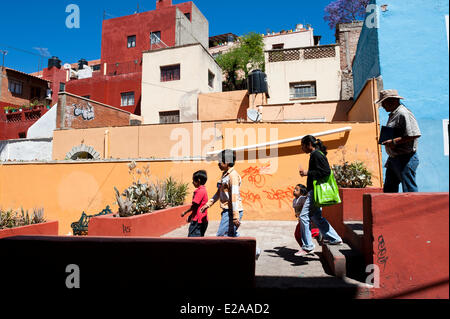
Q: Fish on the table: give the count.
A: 0